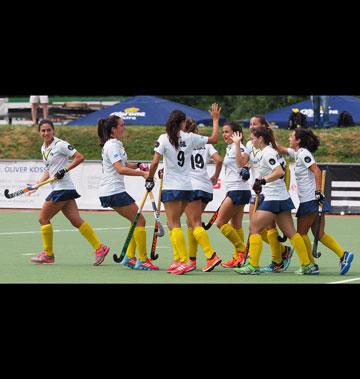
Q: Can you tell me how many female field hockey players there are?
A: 8